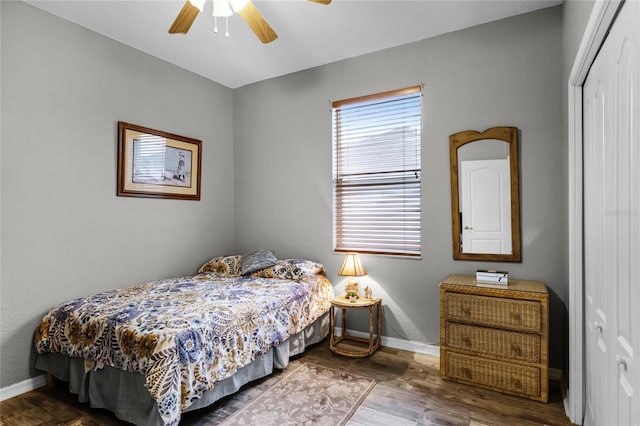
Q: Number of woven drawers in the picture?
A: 3